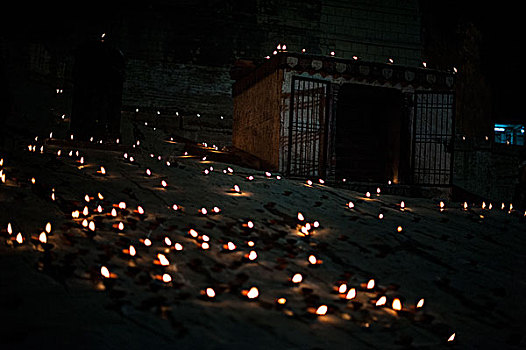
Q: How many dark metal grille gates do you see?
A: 2